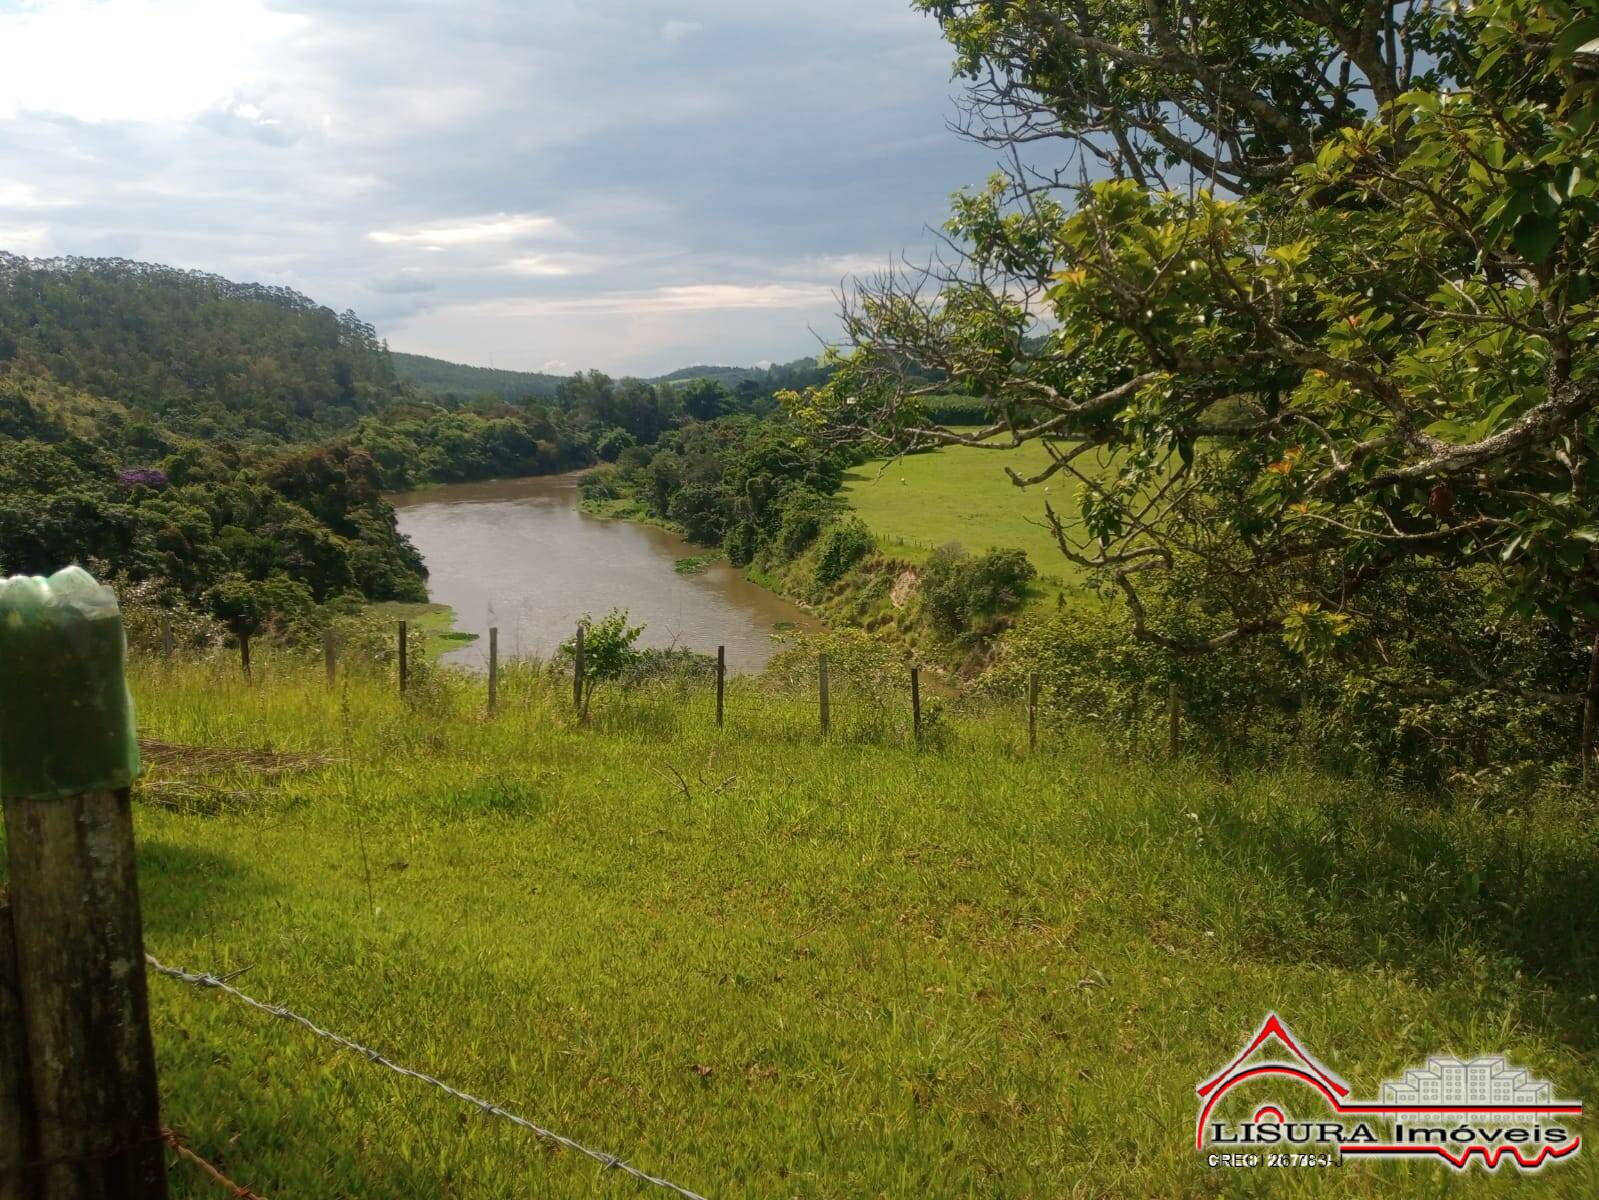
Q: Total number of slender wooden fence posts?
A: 11